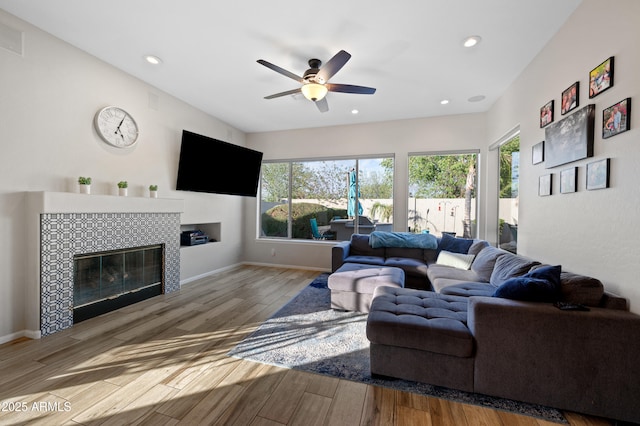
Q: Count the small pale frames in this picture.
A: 4